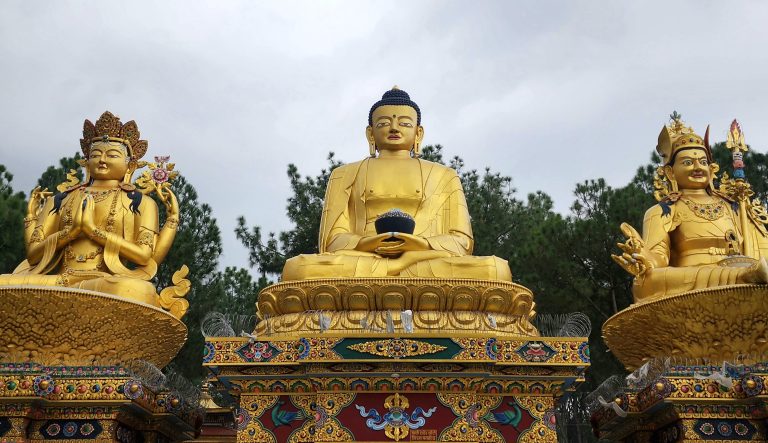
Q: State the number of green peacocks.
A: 2